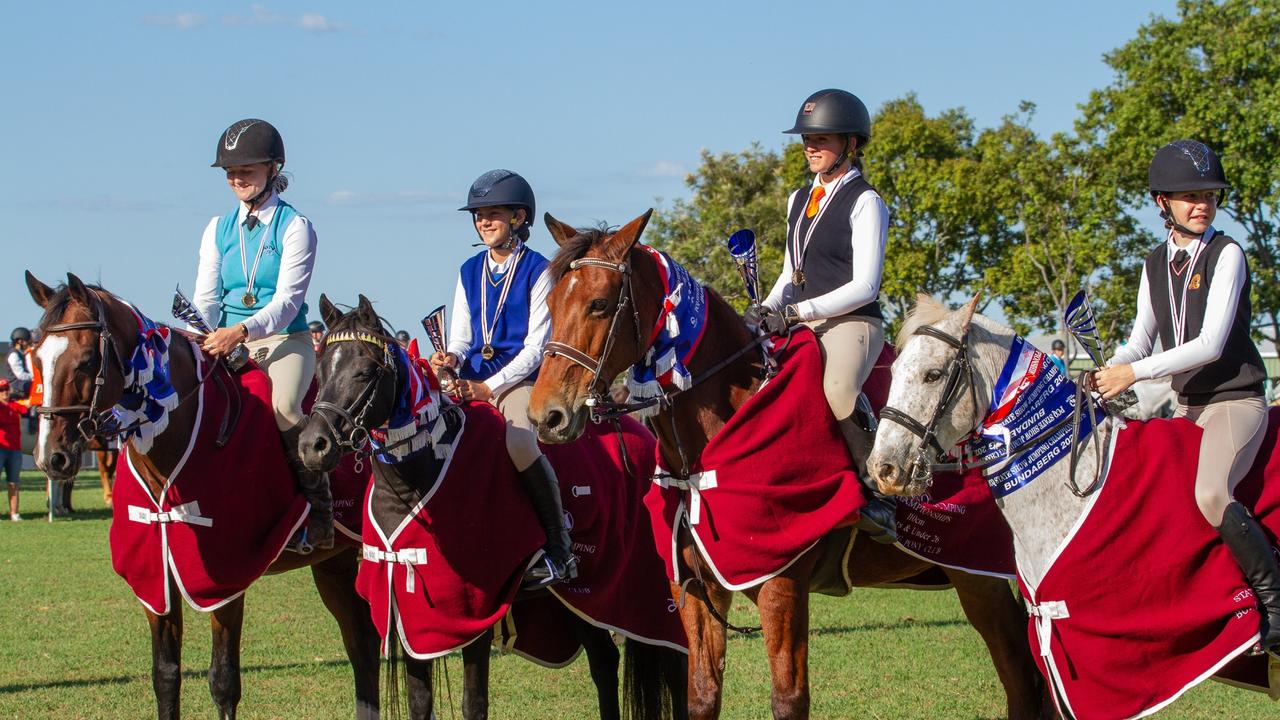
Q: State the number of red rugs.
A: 4